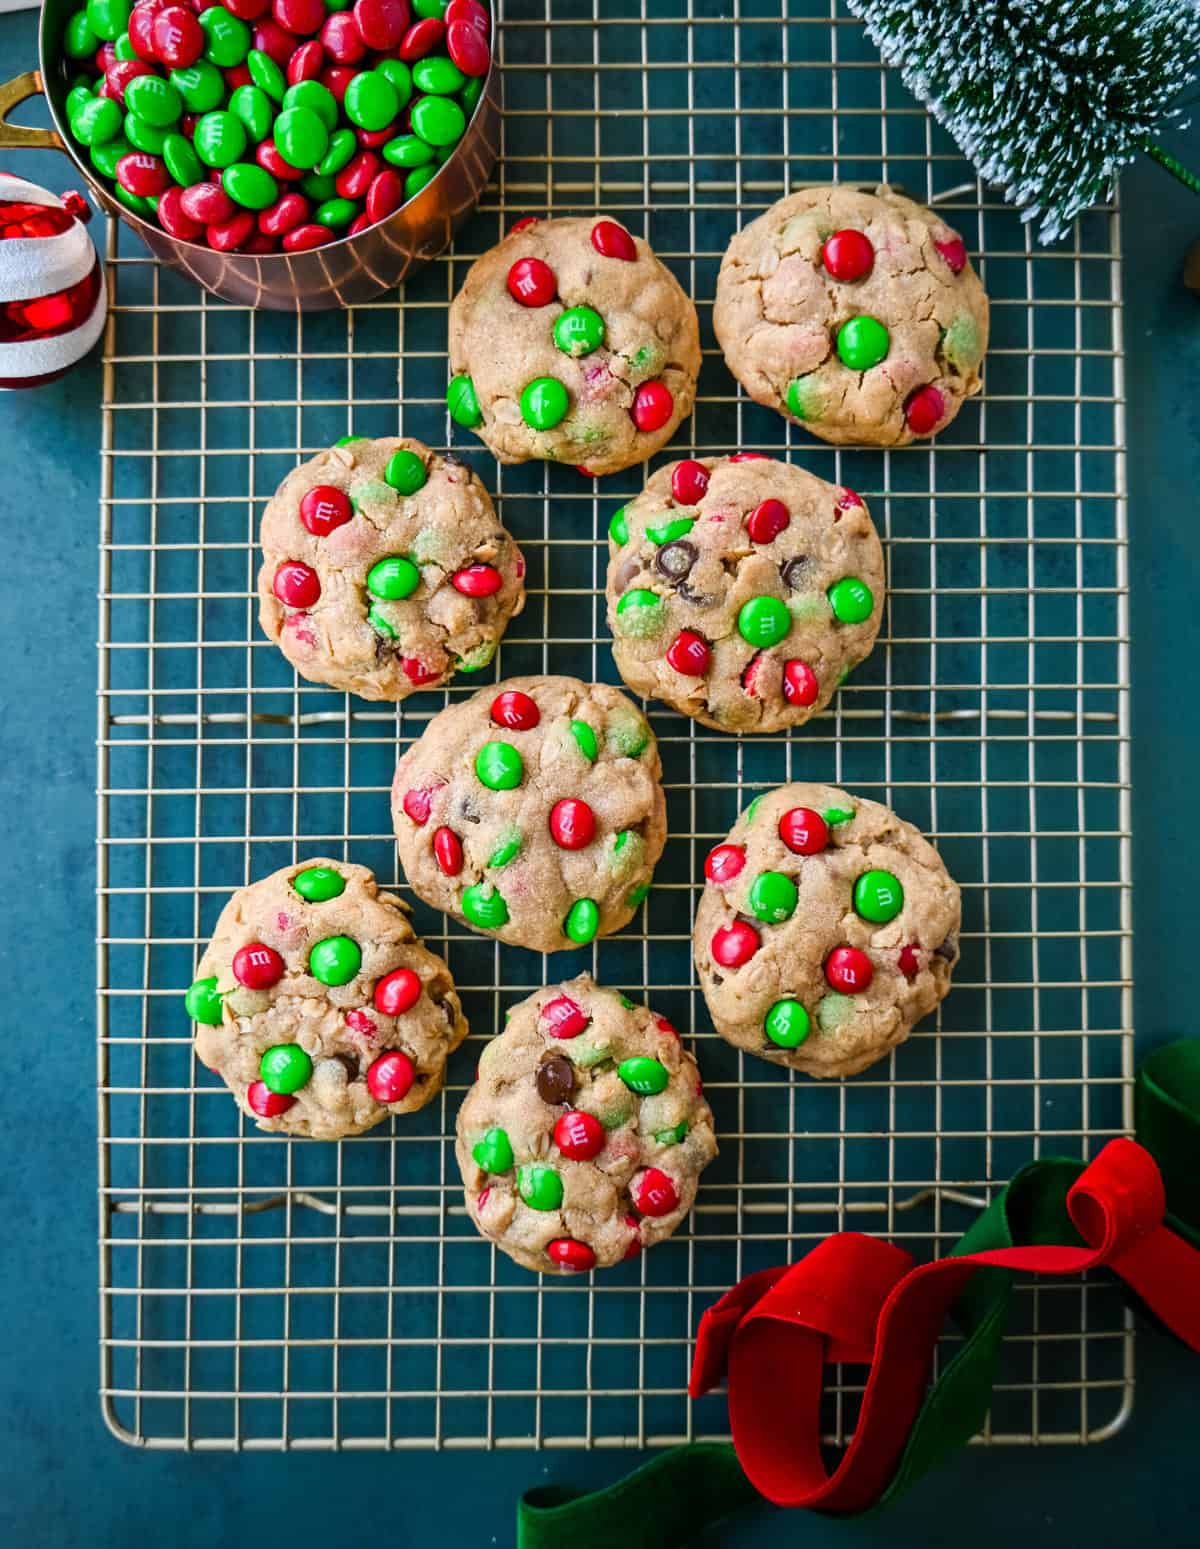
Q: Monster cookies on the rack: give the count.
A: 8